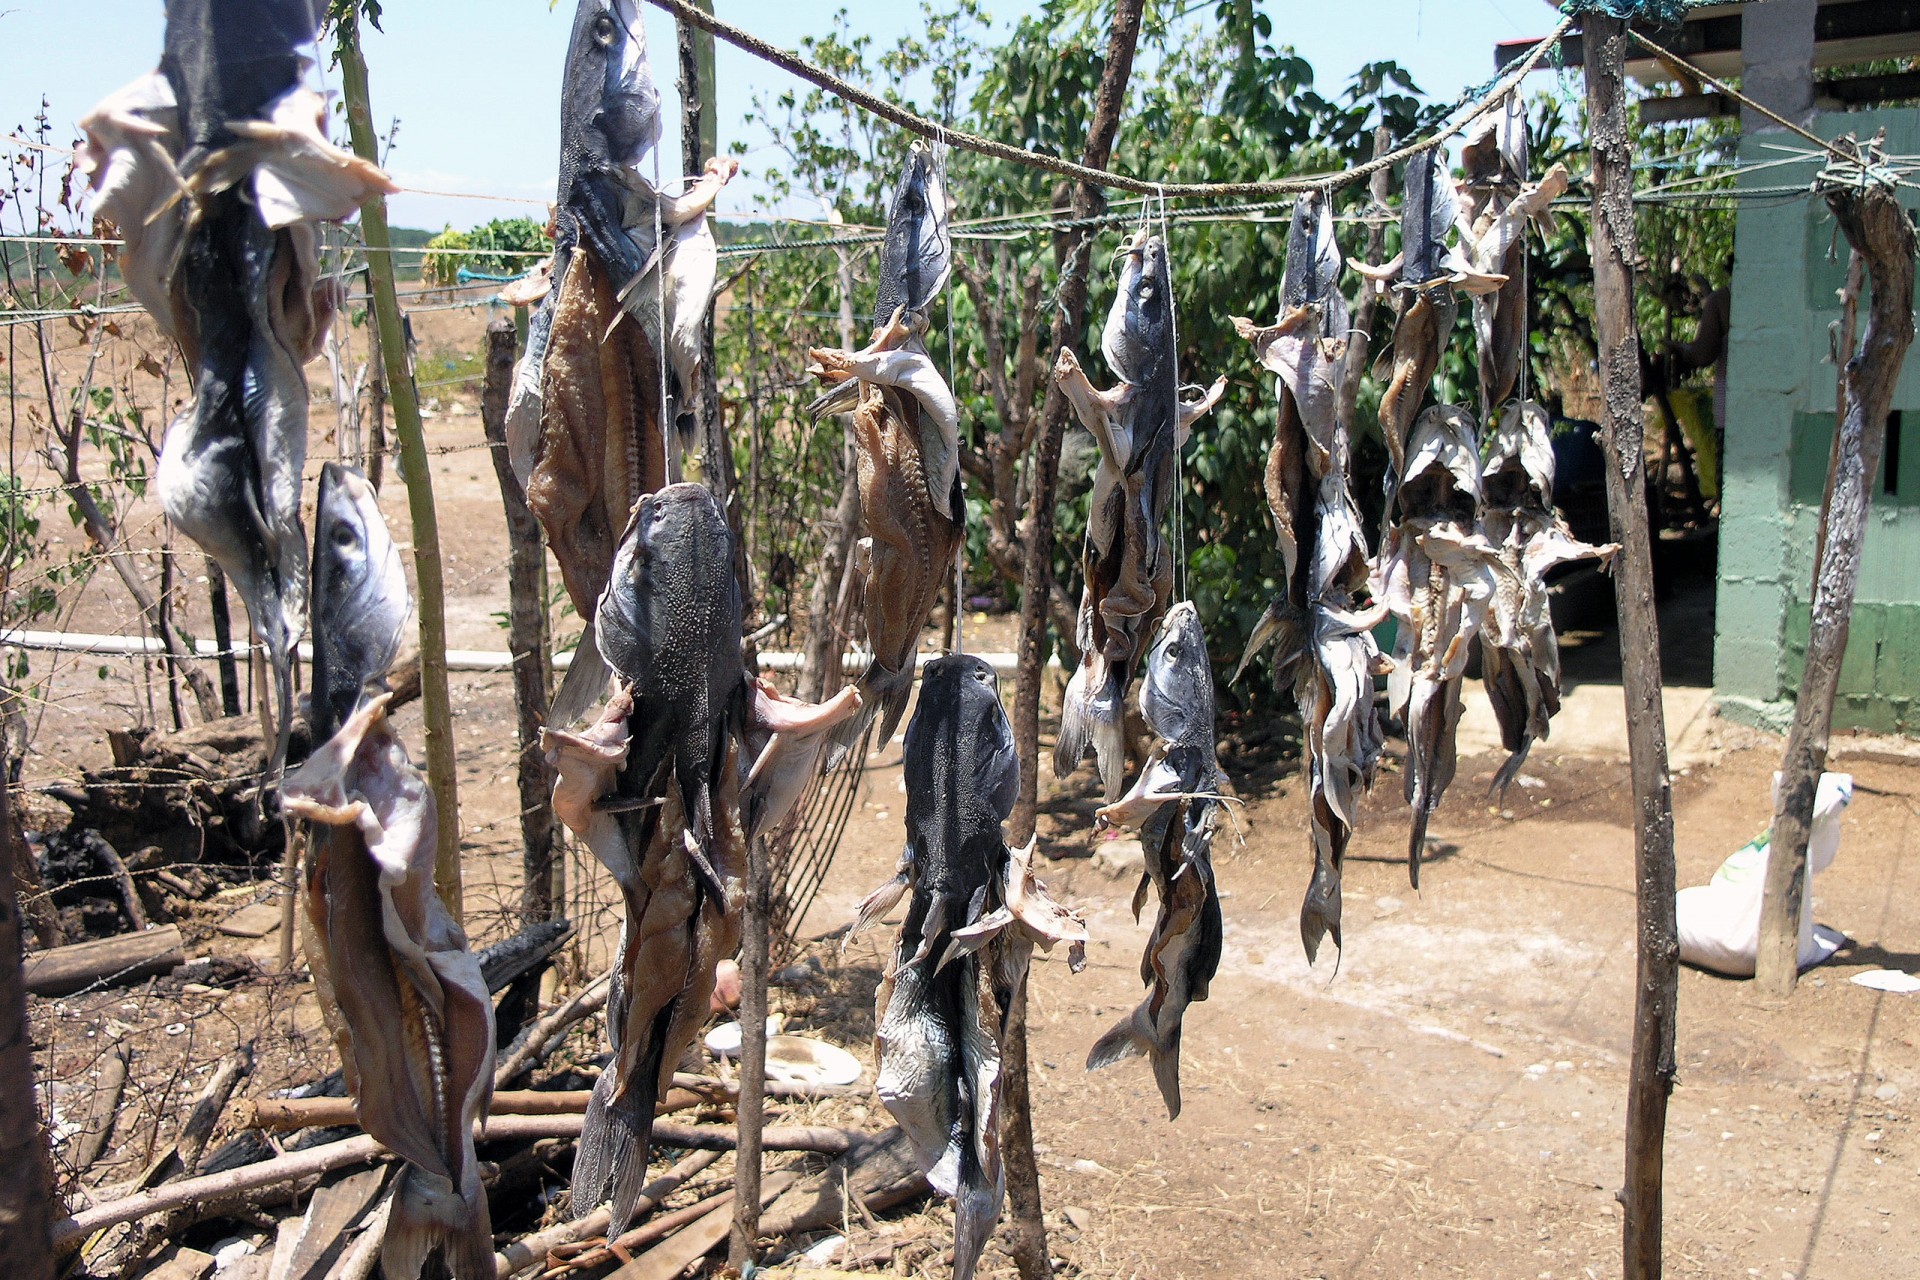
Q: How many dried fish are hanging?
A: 14